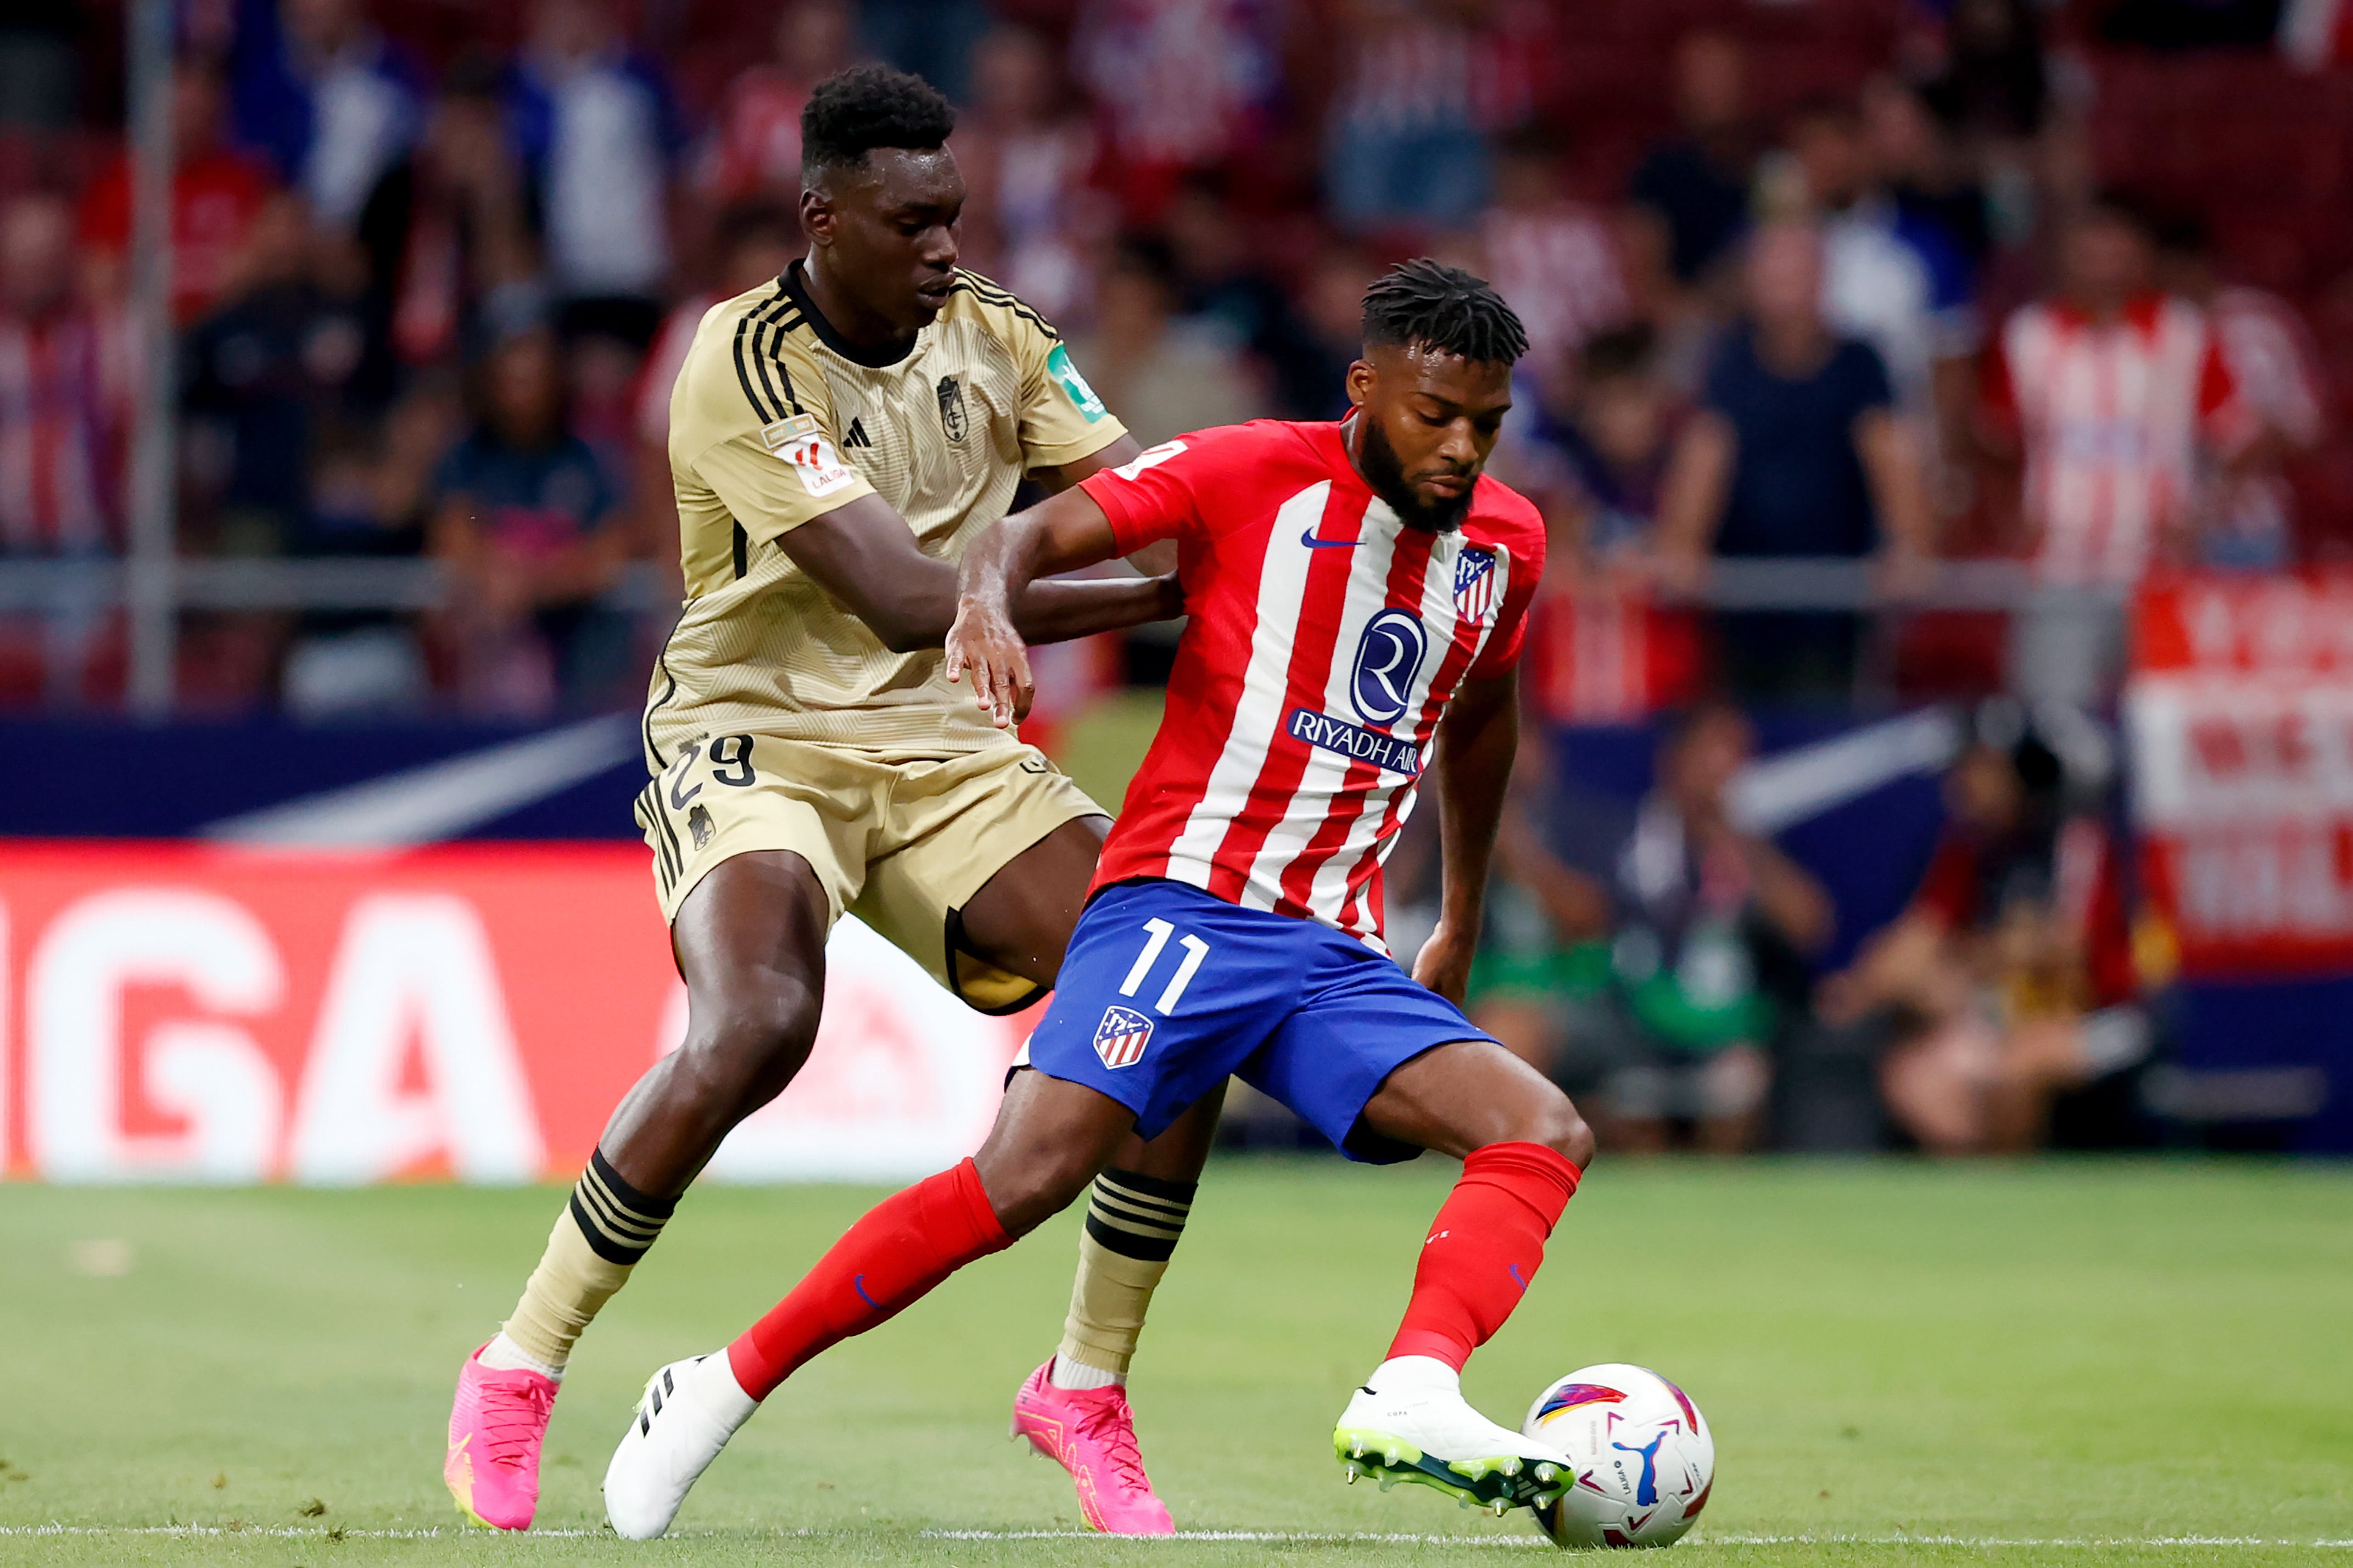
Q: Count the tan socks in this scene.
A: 2